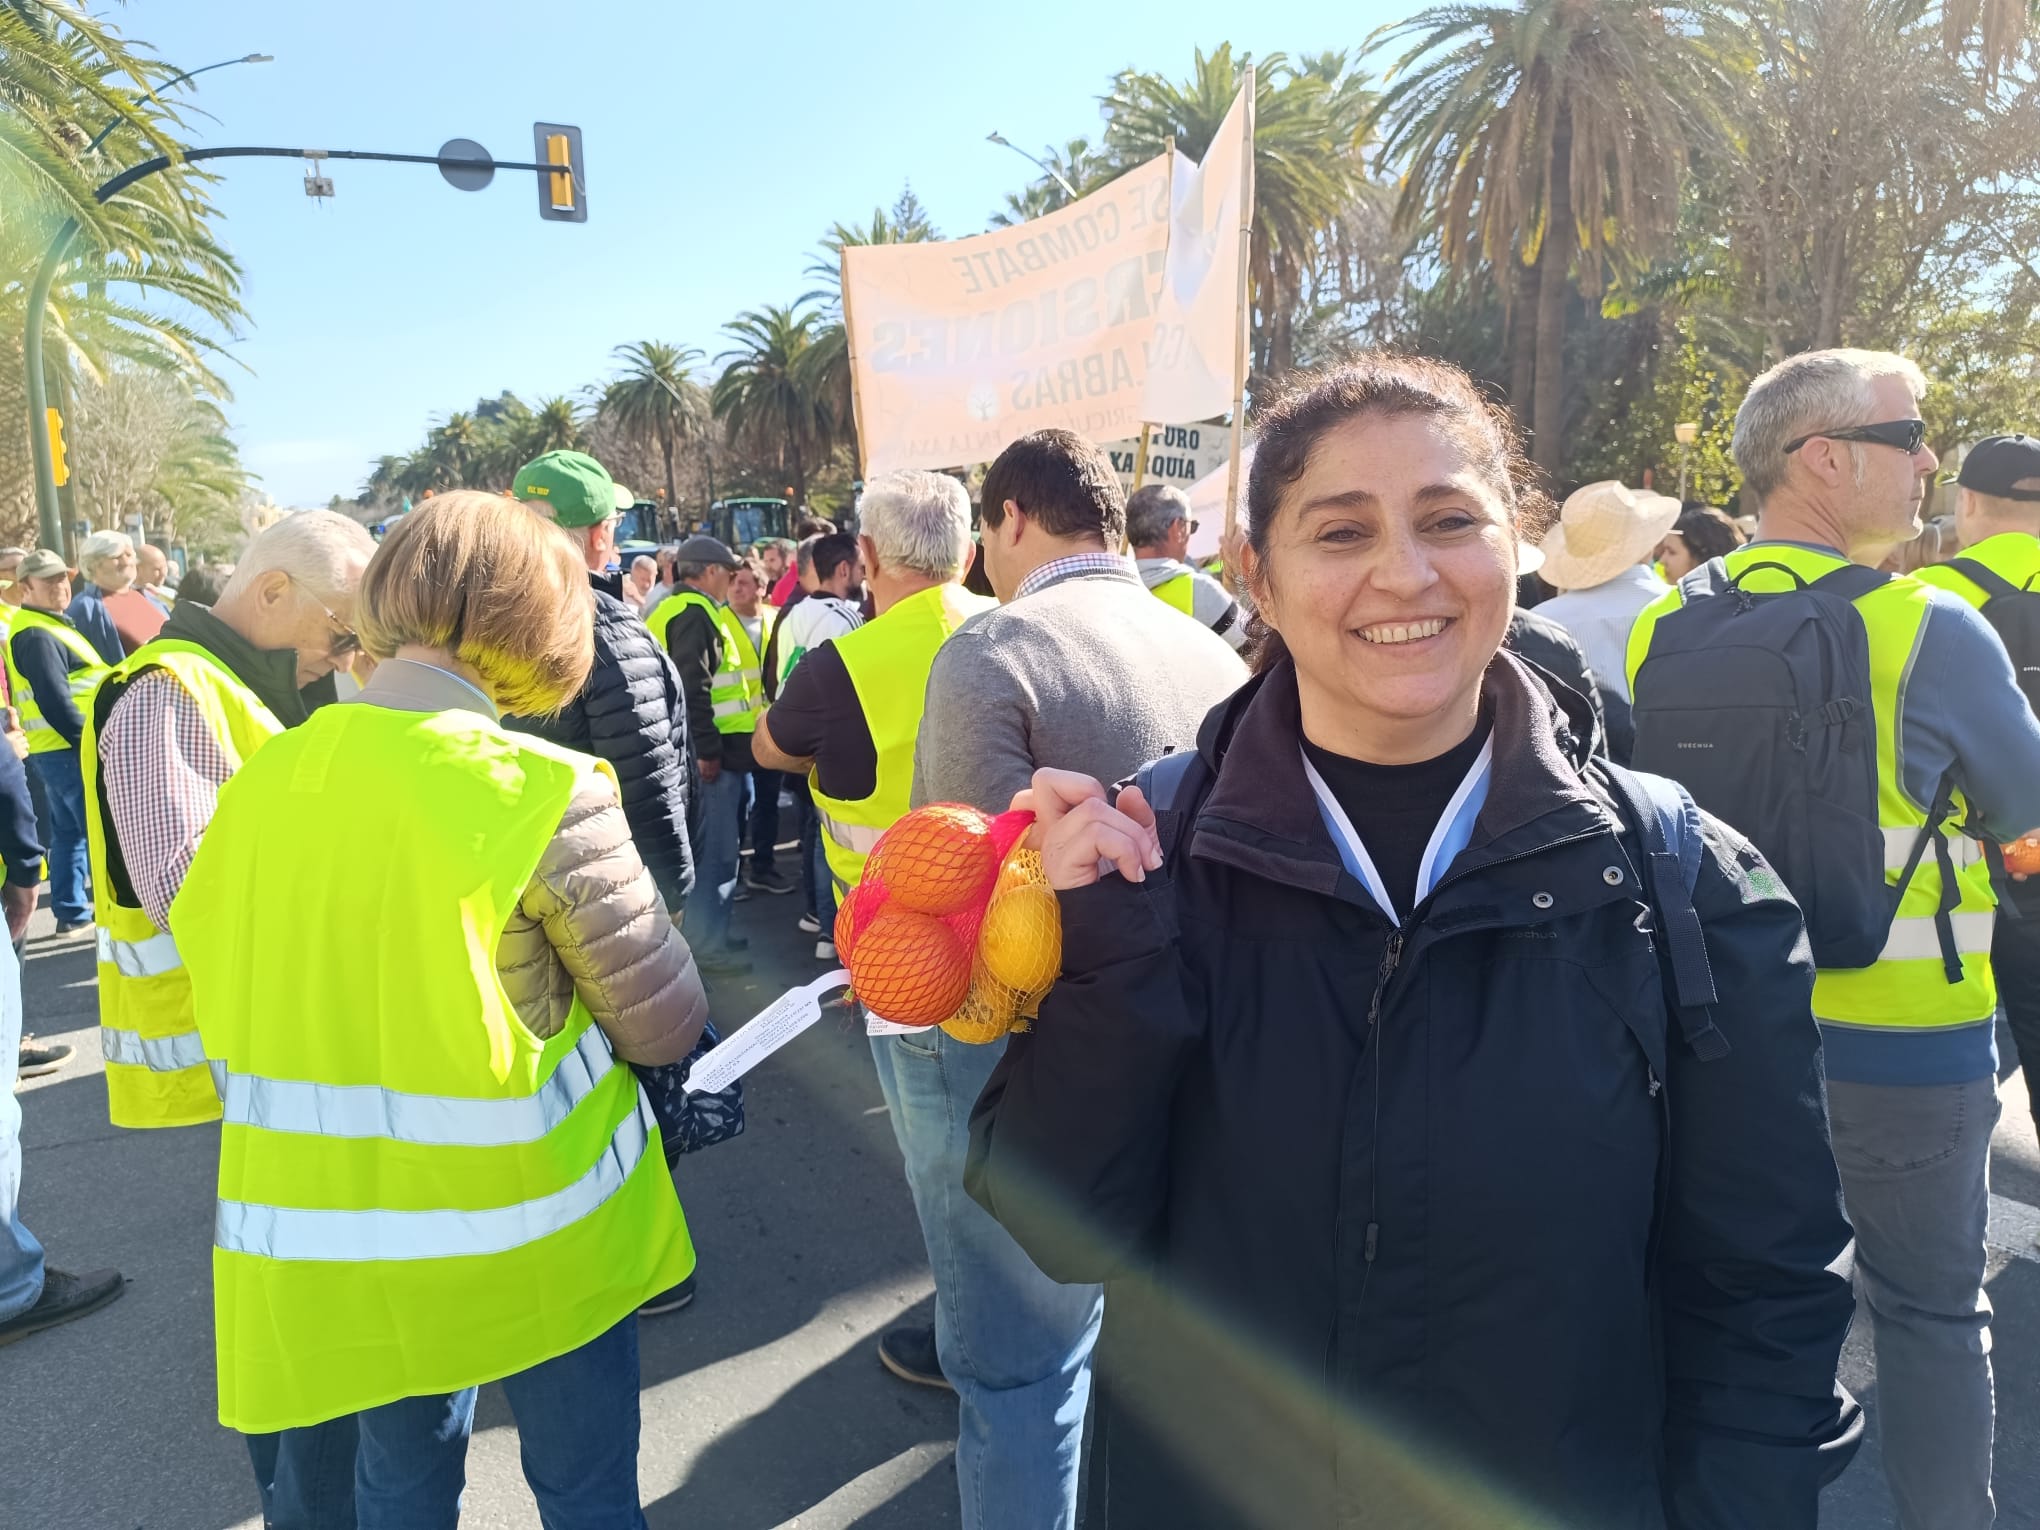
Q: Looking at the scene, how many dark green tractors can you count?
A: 2